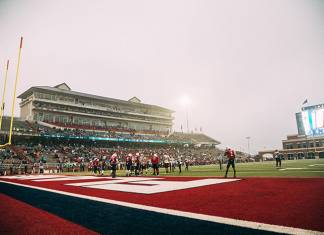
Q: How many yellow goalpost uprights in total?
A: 2